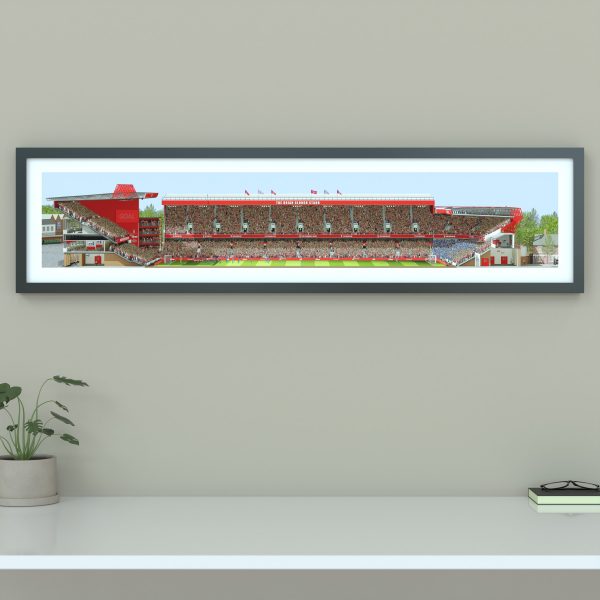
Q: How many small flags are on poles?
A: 6